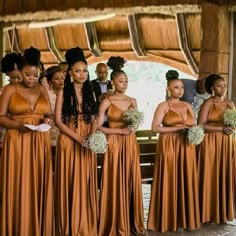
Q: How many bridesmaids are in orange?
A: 5